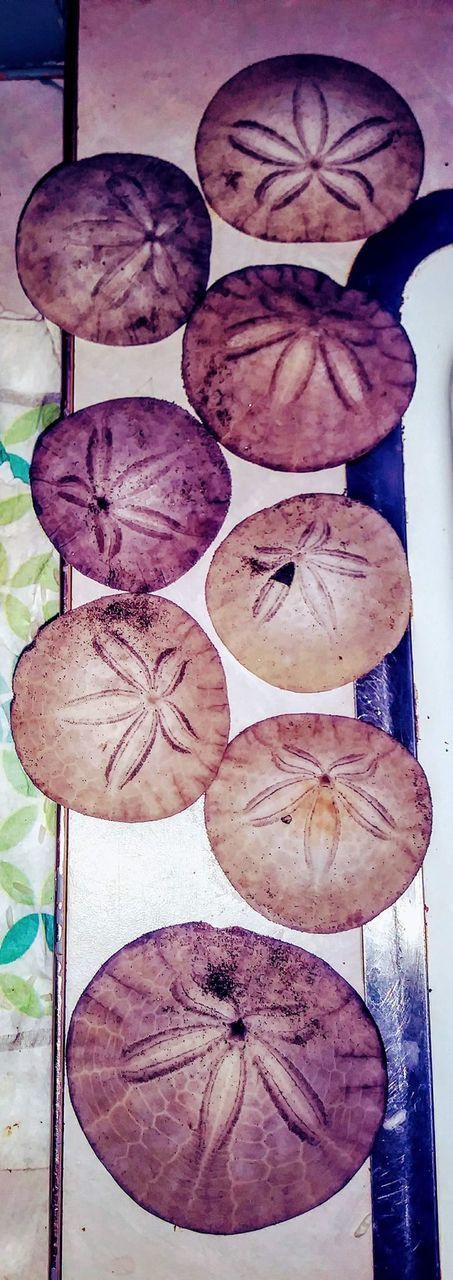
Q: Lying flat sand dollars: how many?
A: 8